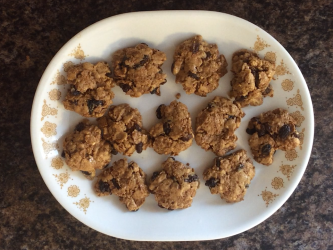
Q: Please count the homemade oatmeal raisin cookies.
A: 12